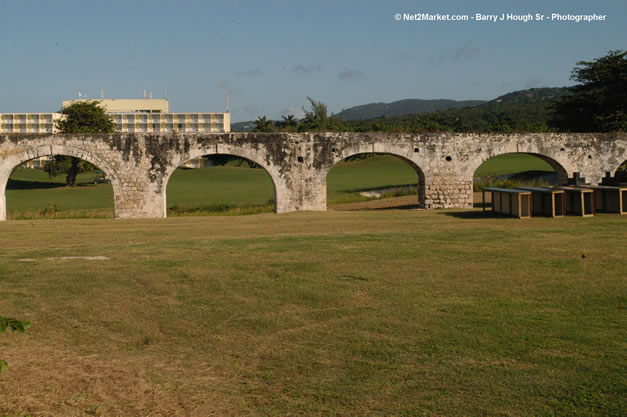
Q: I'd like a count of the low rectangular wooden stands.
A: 4